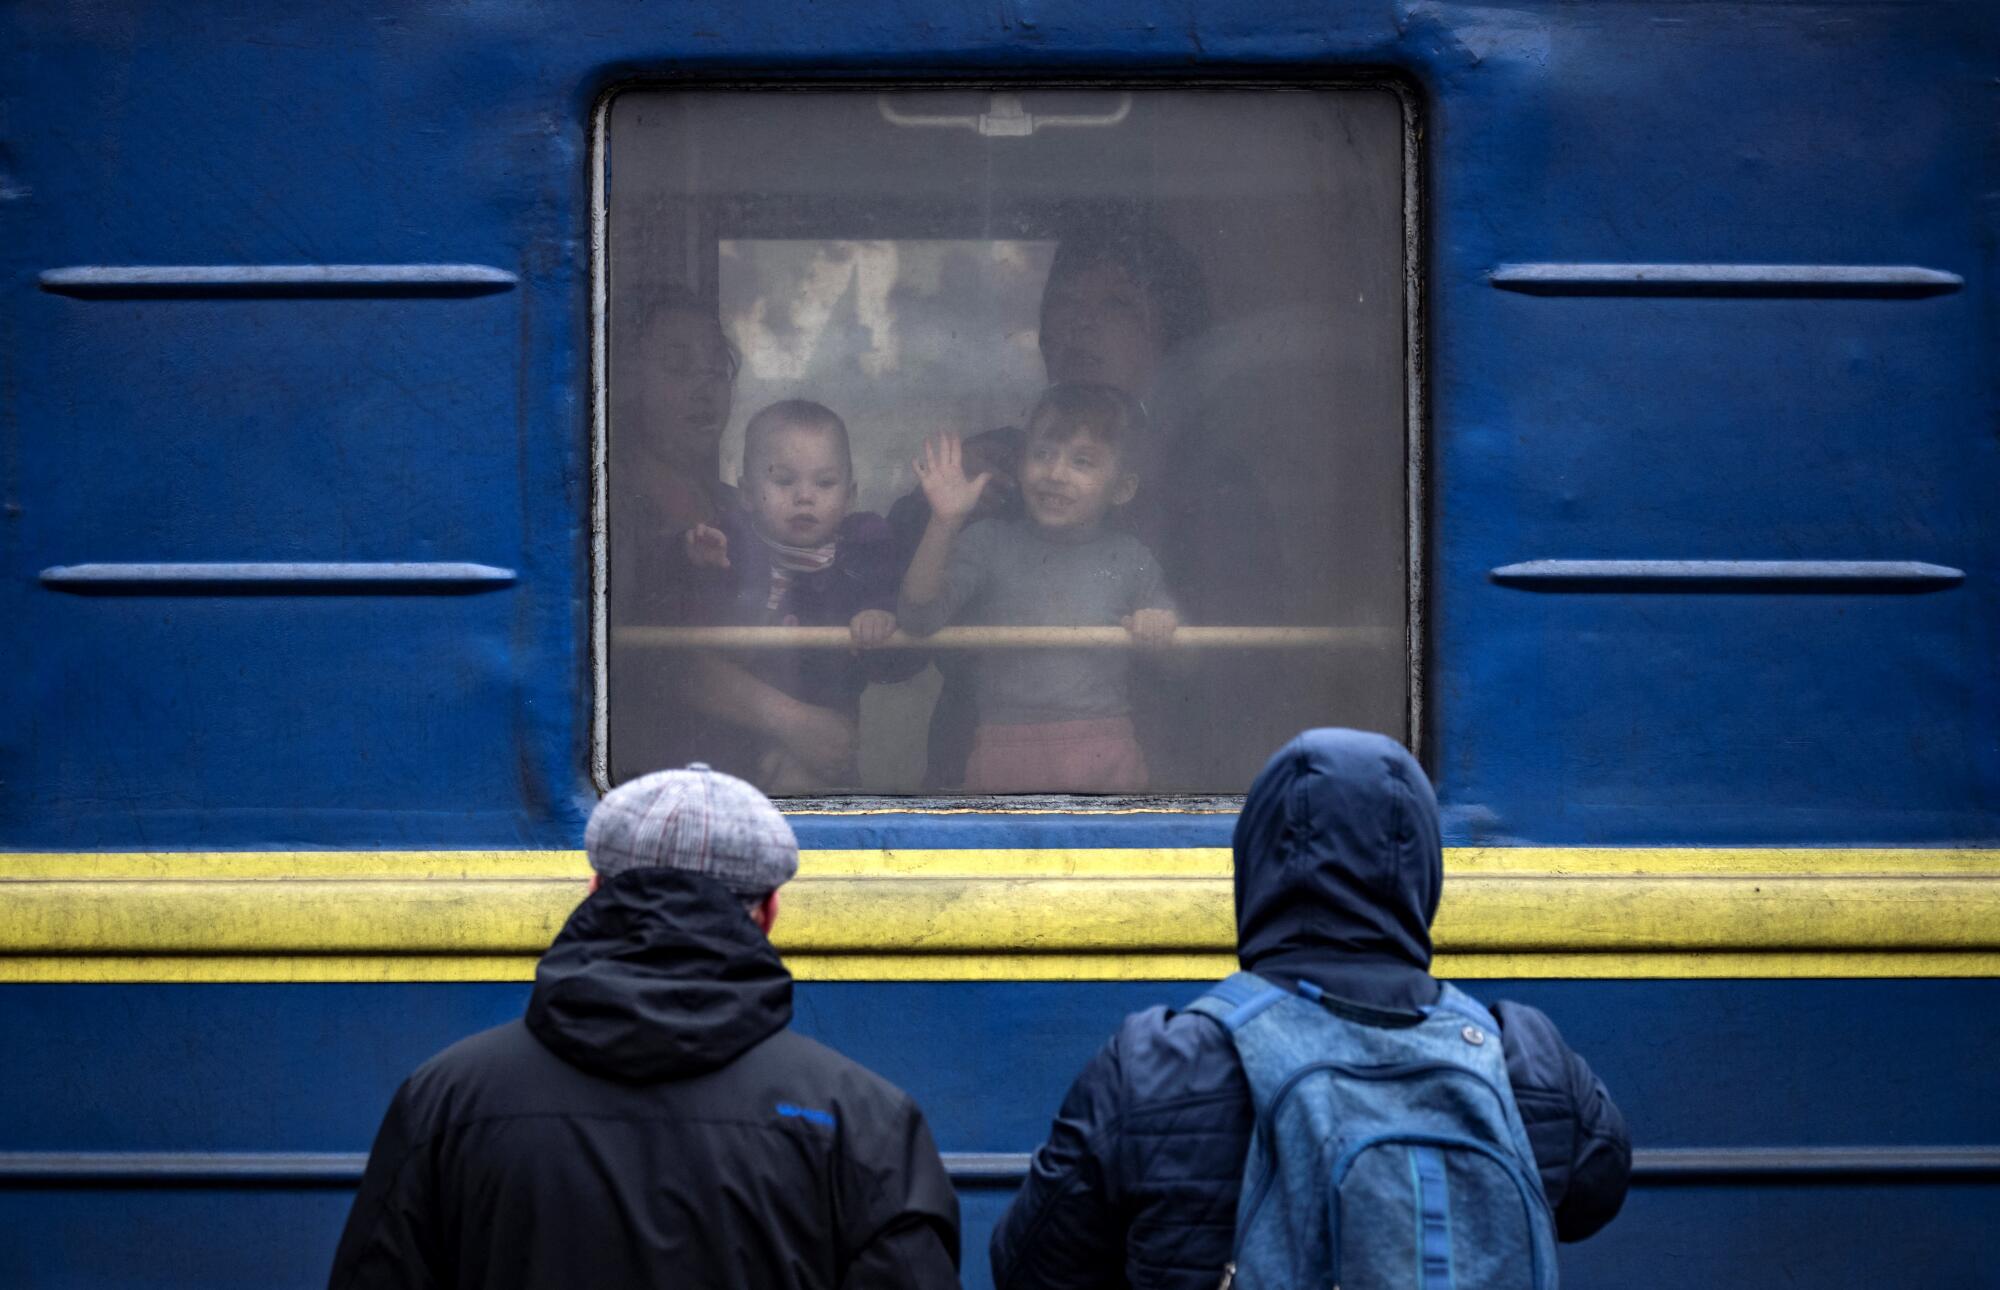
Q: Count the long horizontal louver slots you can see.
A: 4